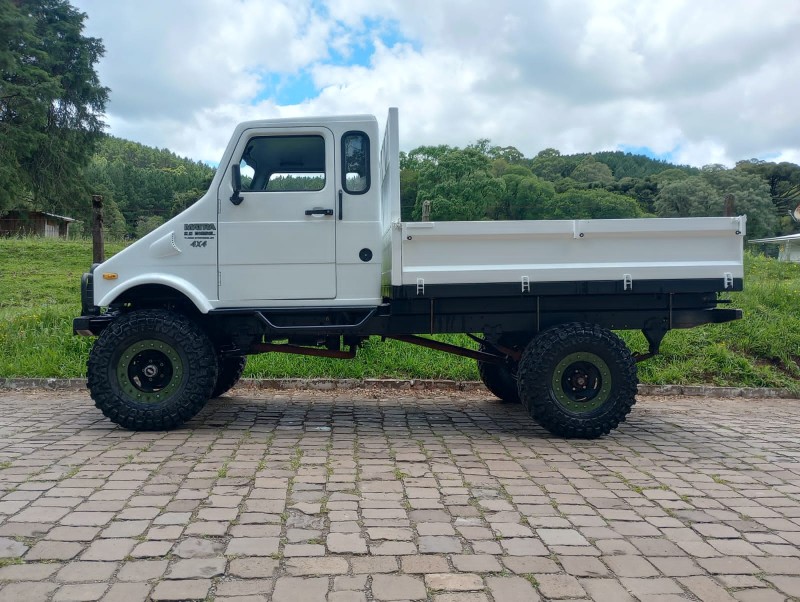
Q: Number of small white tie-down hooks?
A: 4